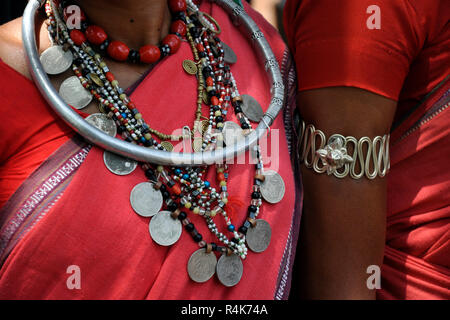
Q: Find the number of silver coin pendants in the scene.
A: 13